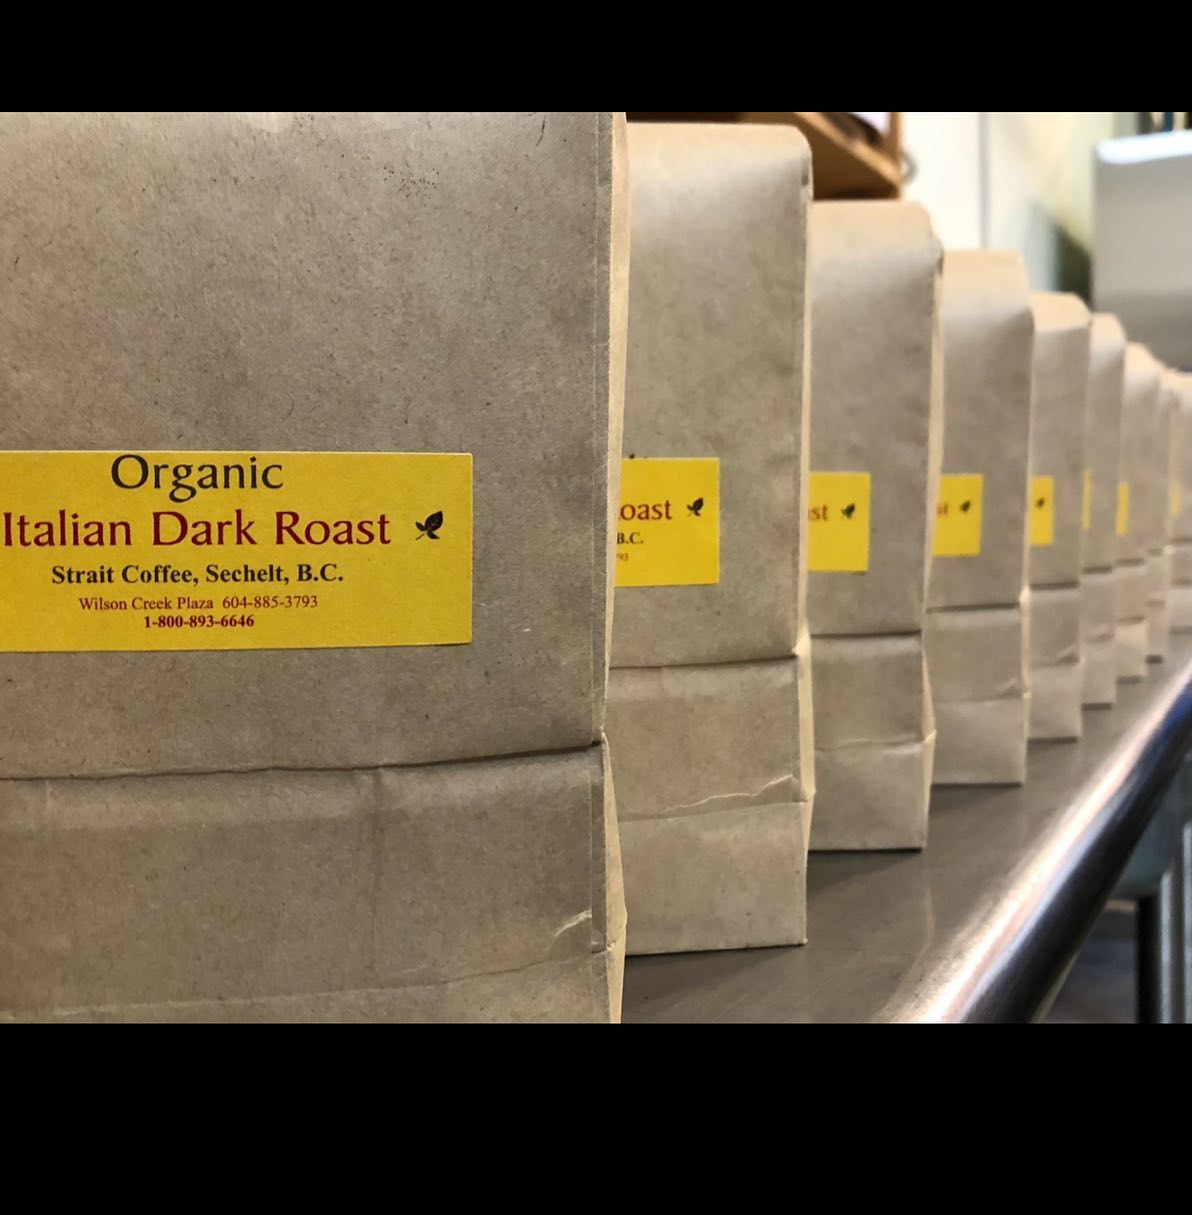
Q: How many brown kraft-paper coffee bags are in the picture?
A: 9